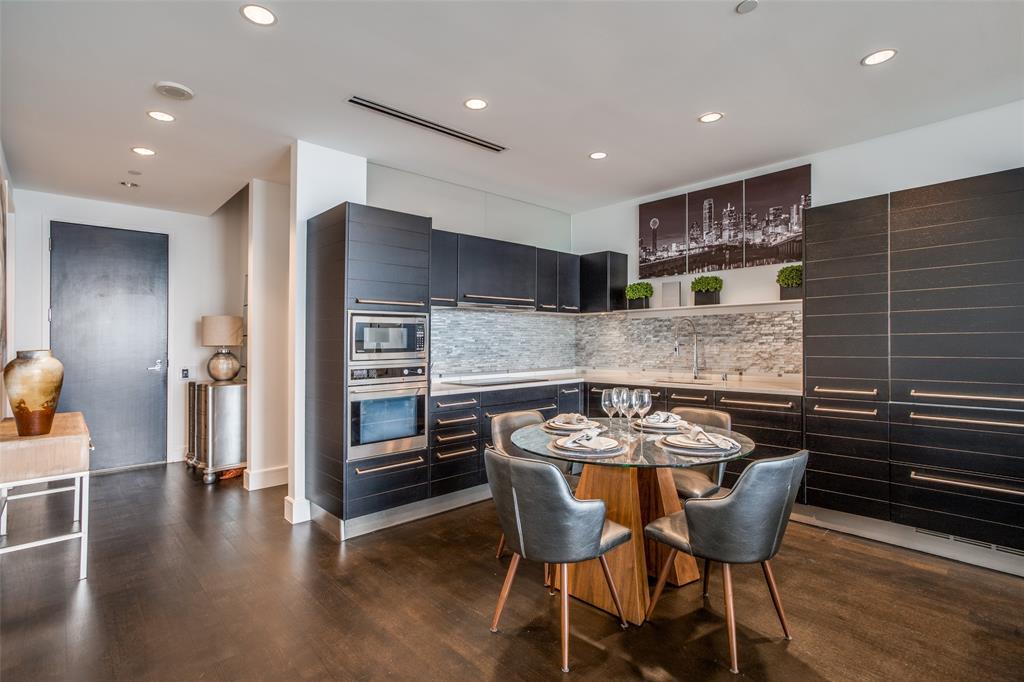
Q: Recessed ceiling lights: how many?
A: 7